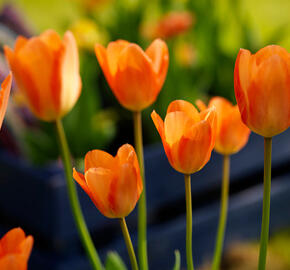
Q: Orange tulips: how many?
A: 8